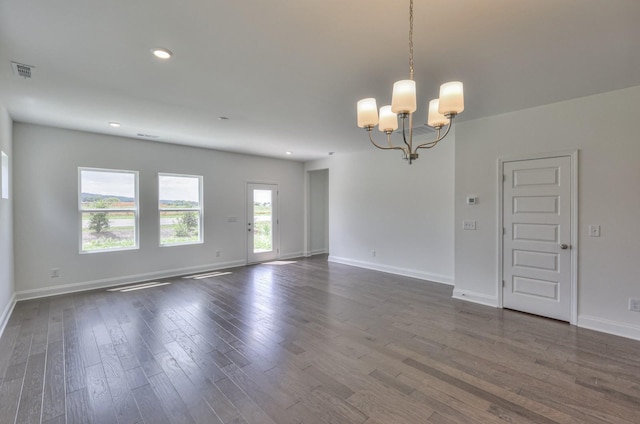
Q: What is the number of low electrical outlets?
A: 4